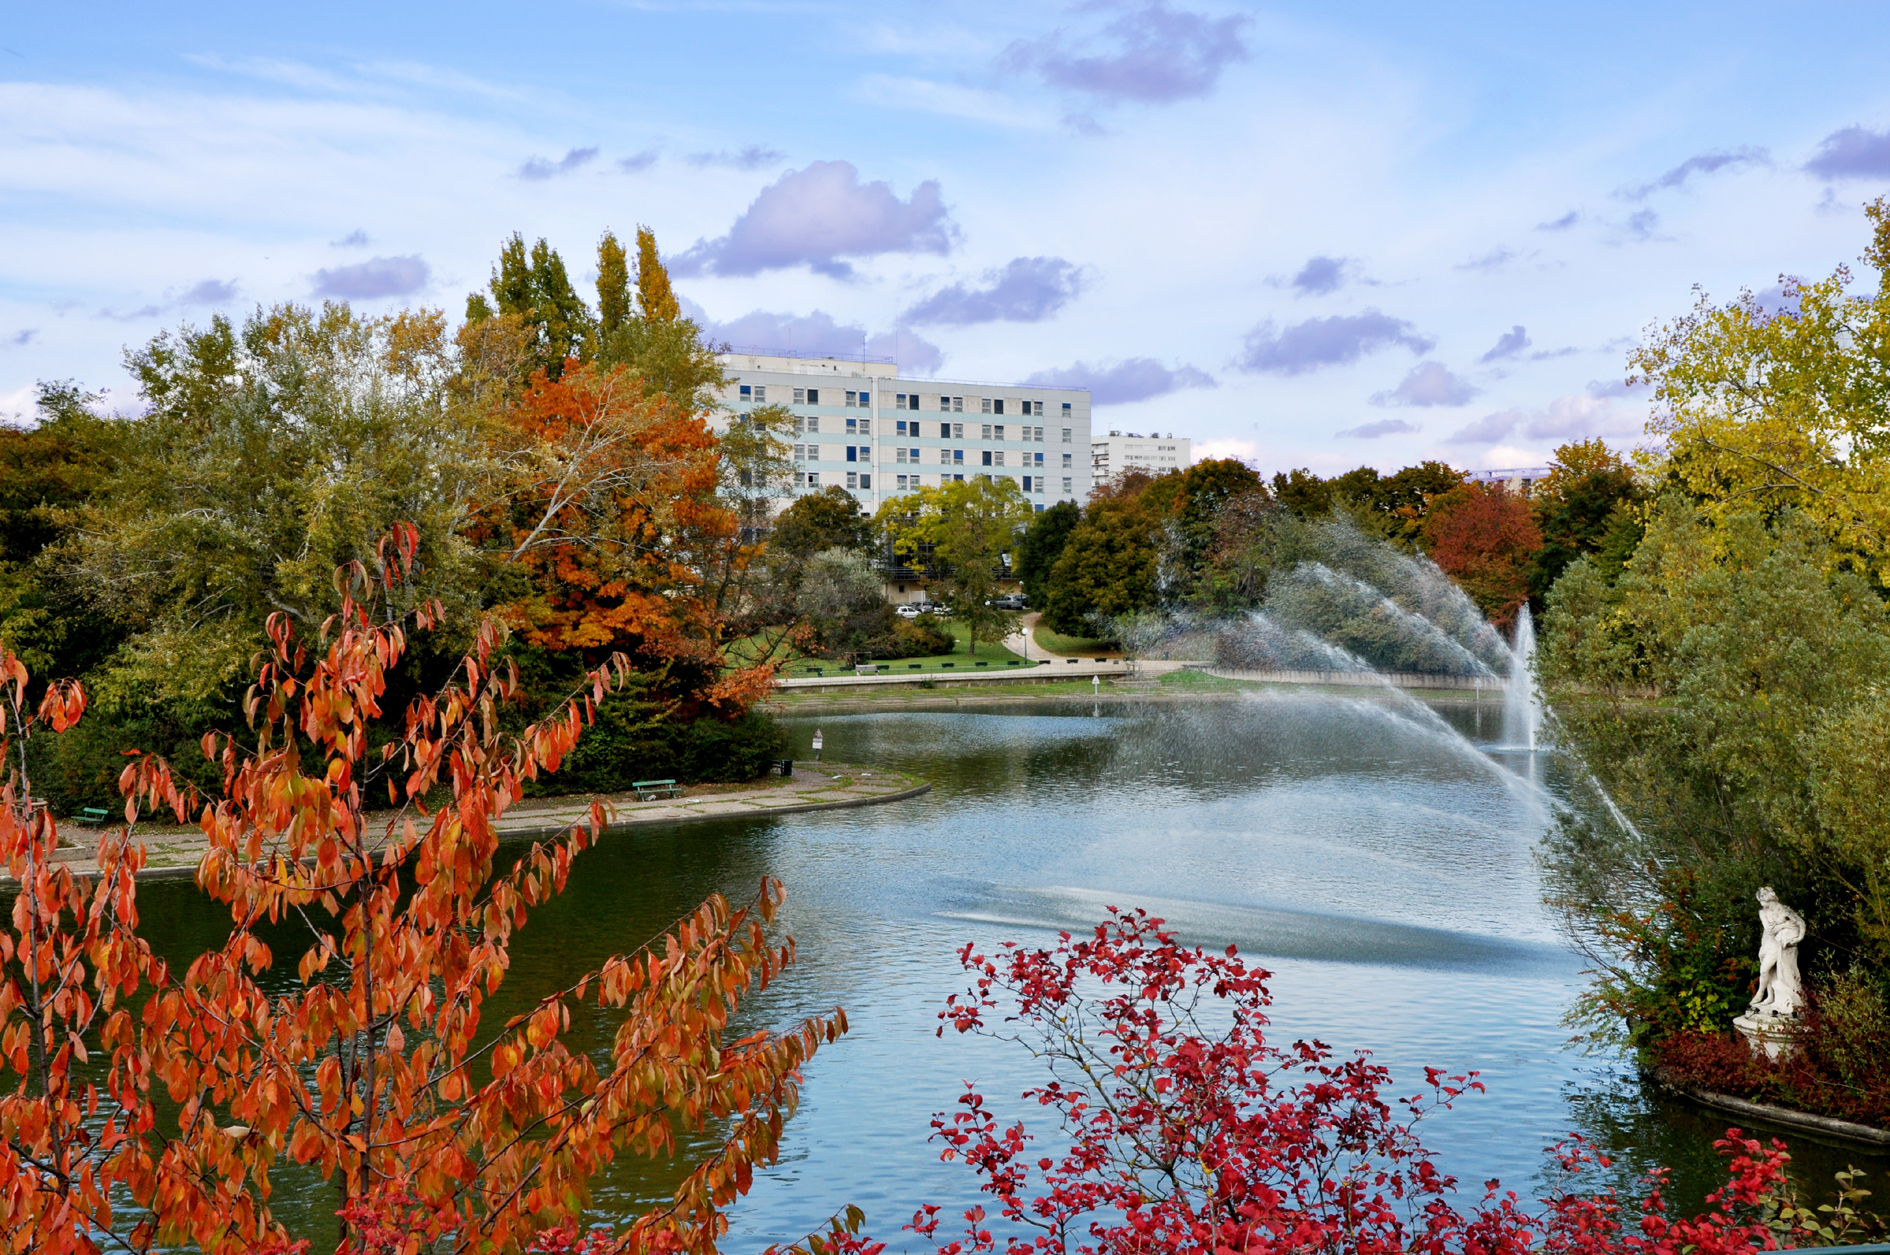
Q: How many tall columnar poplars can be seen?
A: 4